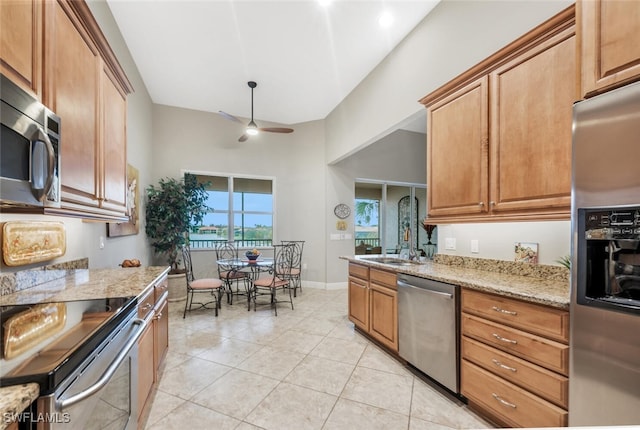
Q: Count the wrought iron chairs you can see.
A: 4